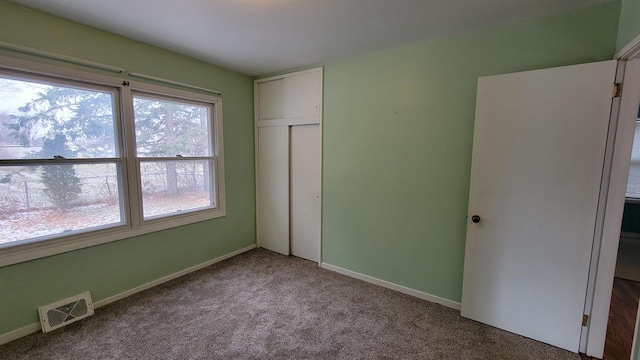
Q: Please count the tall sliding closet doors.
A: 2